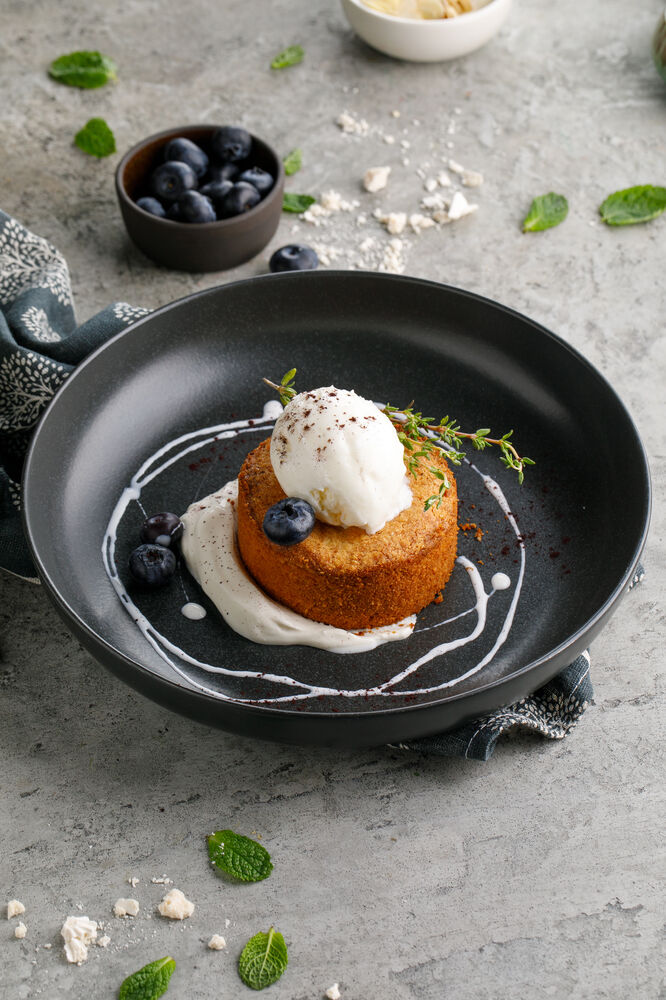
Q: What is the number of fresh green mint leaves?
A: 10